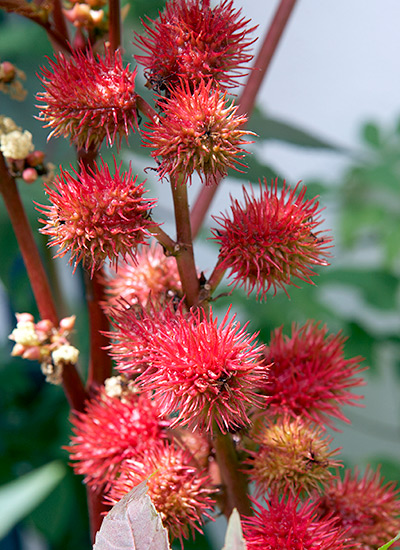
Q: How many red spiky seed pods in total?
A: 14